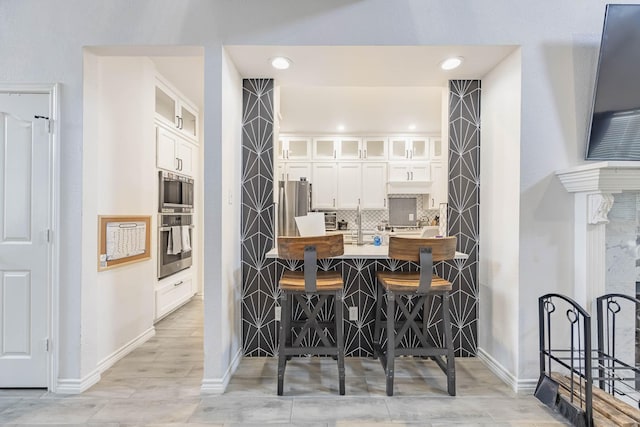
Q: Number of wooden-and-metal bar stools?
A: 2